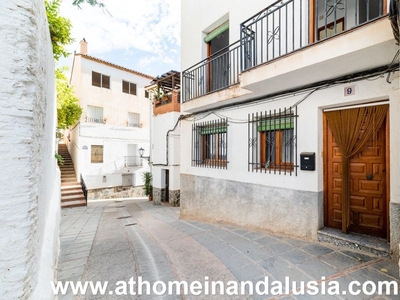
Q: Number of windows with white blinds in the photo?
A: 2